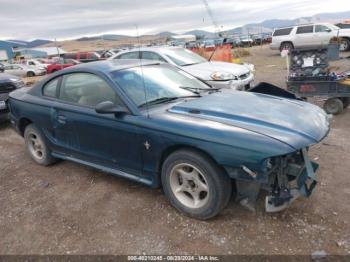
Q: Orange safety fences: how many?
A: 1